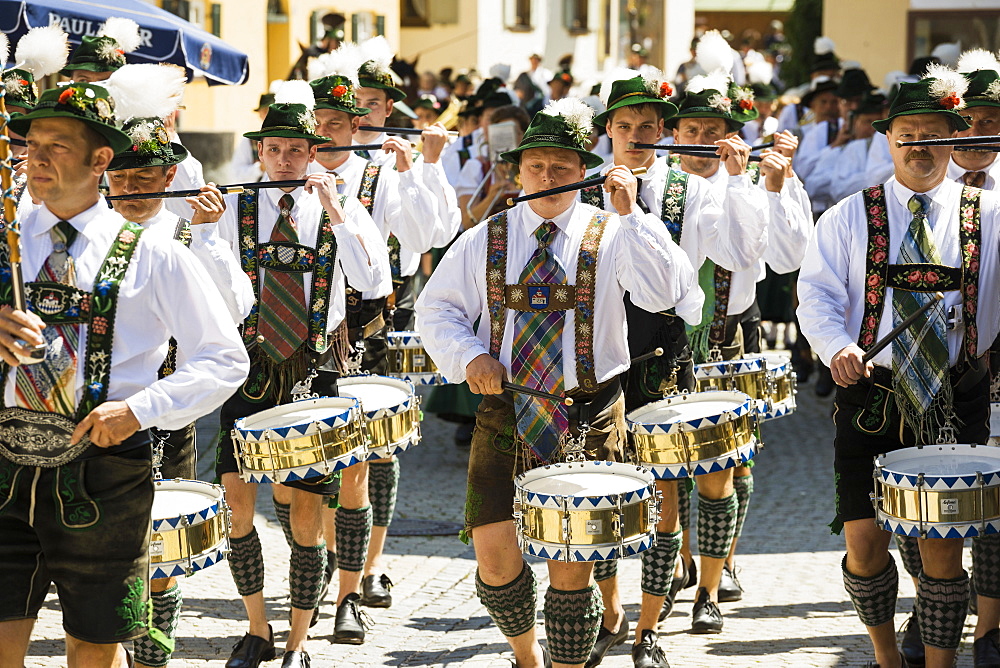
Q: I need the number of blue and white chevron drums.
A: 9